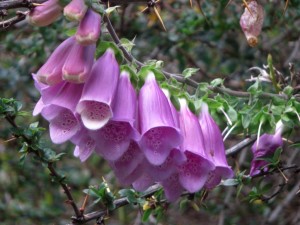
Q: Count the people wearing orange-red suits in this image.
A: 0